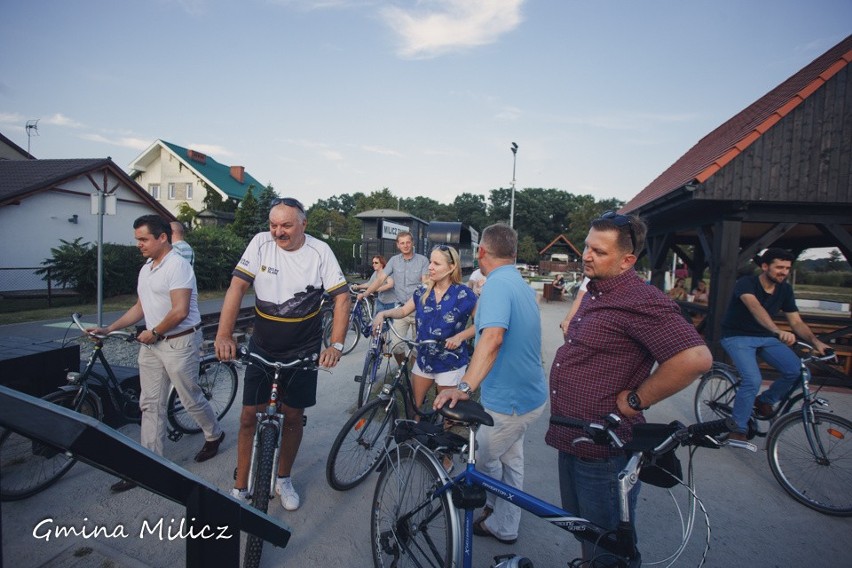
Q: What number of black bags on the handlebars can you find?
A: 1